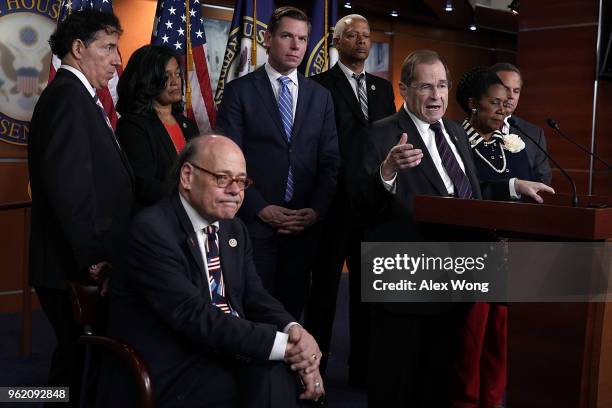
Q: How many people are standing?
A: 7